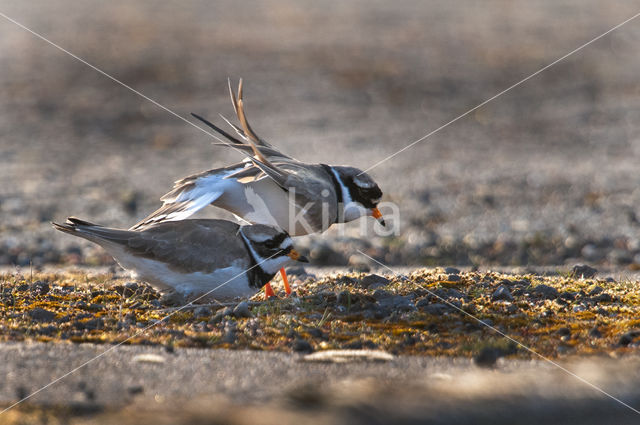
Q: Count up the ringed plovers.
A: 2